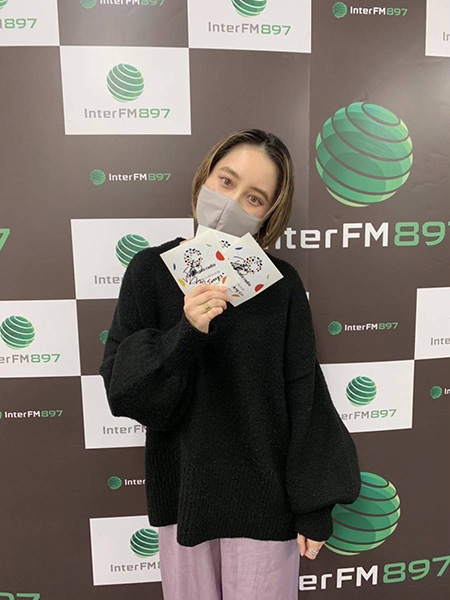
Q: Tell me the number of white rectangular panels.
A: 10